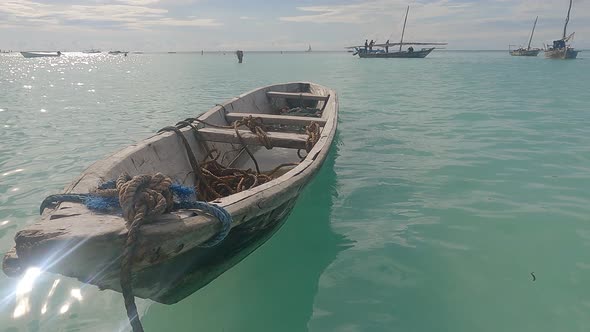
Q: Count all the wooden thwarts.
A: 3